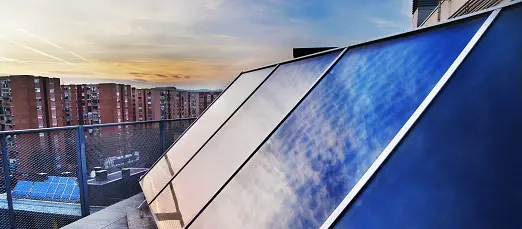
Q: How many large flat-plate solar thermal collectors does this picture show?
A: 4